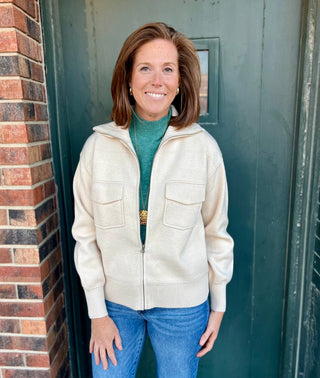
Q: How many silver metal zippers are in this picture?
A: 1